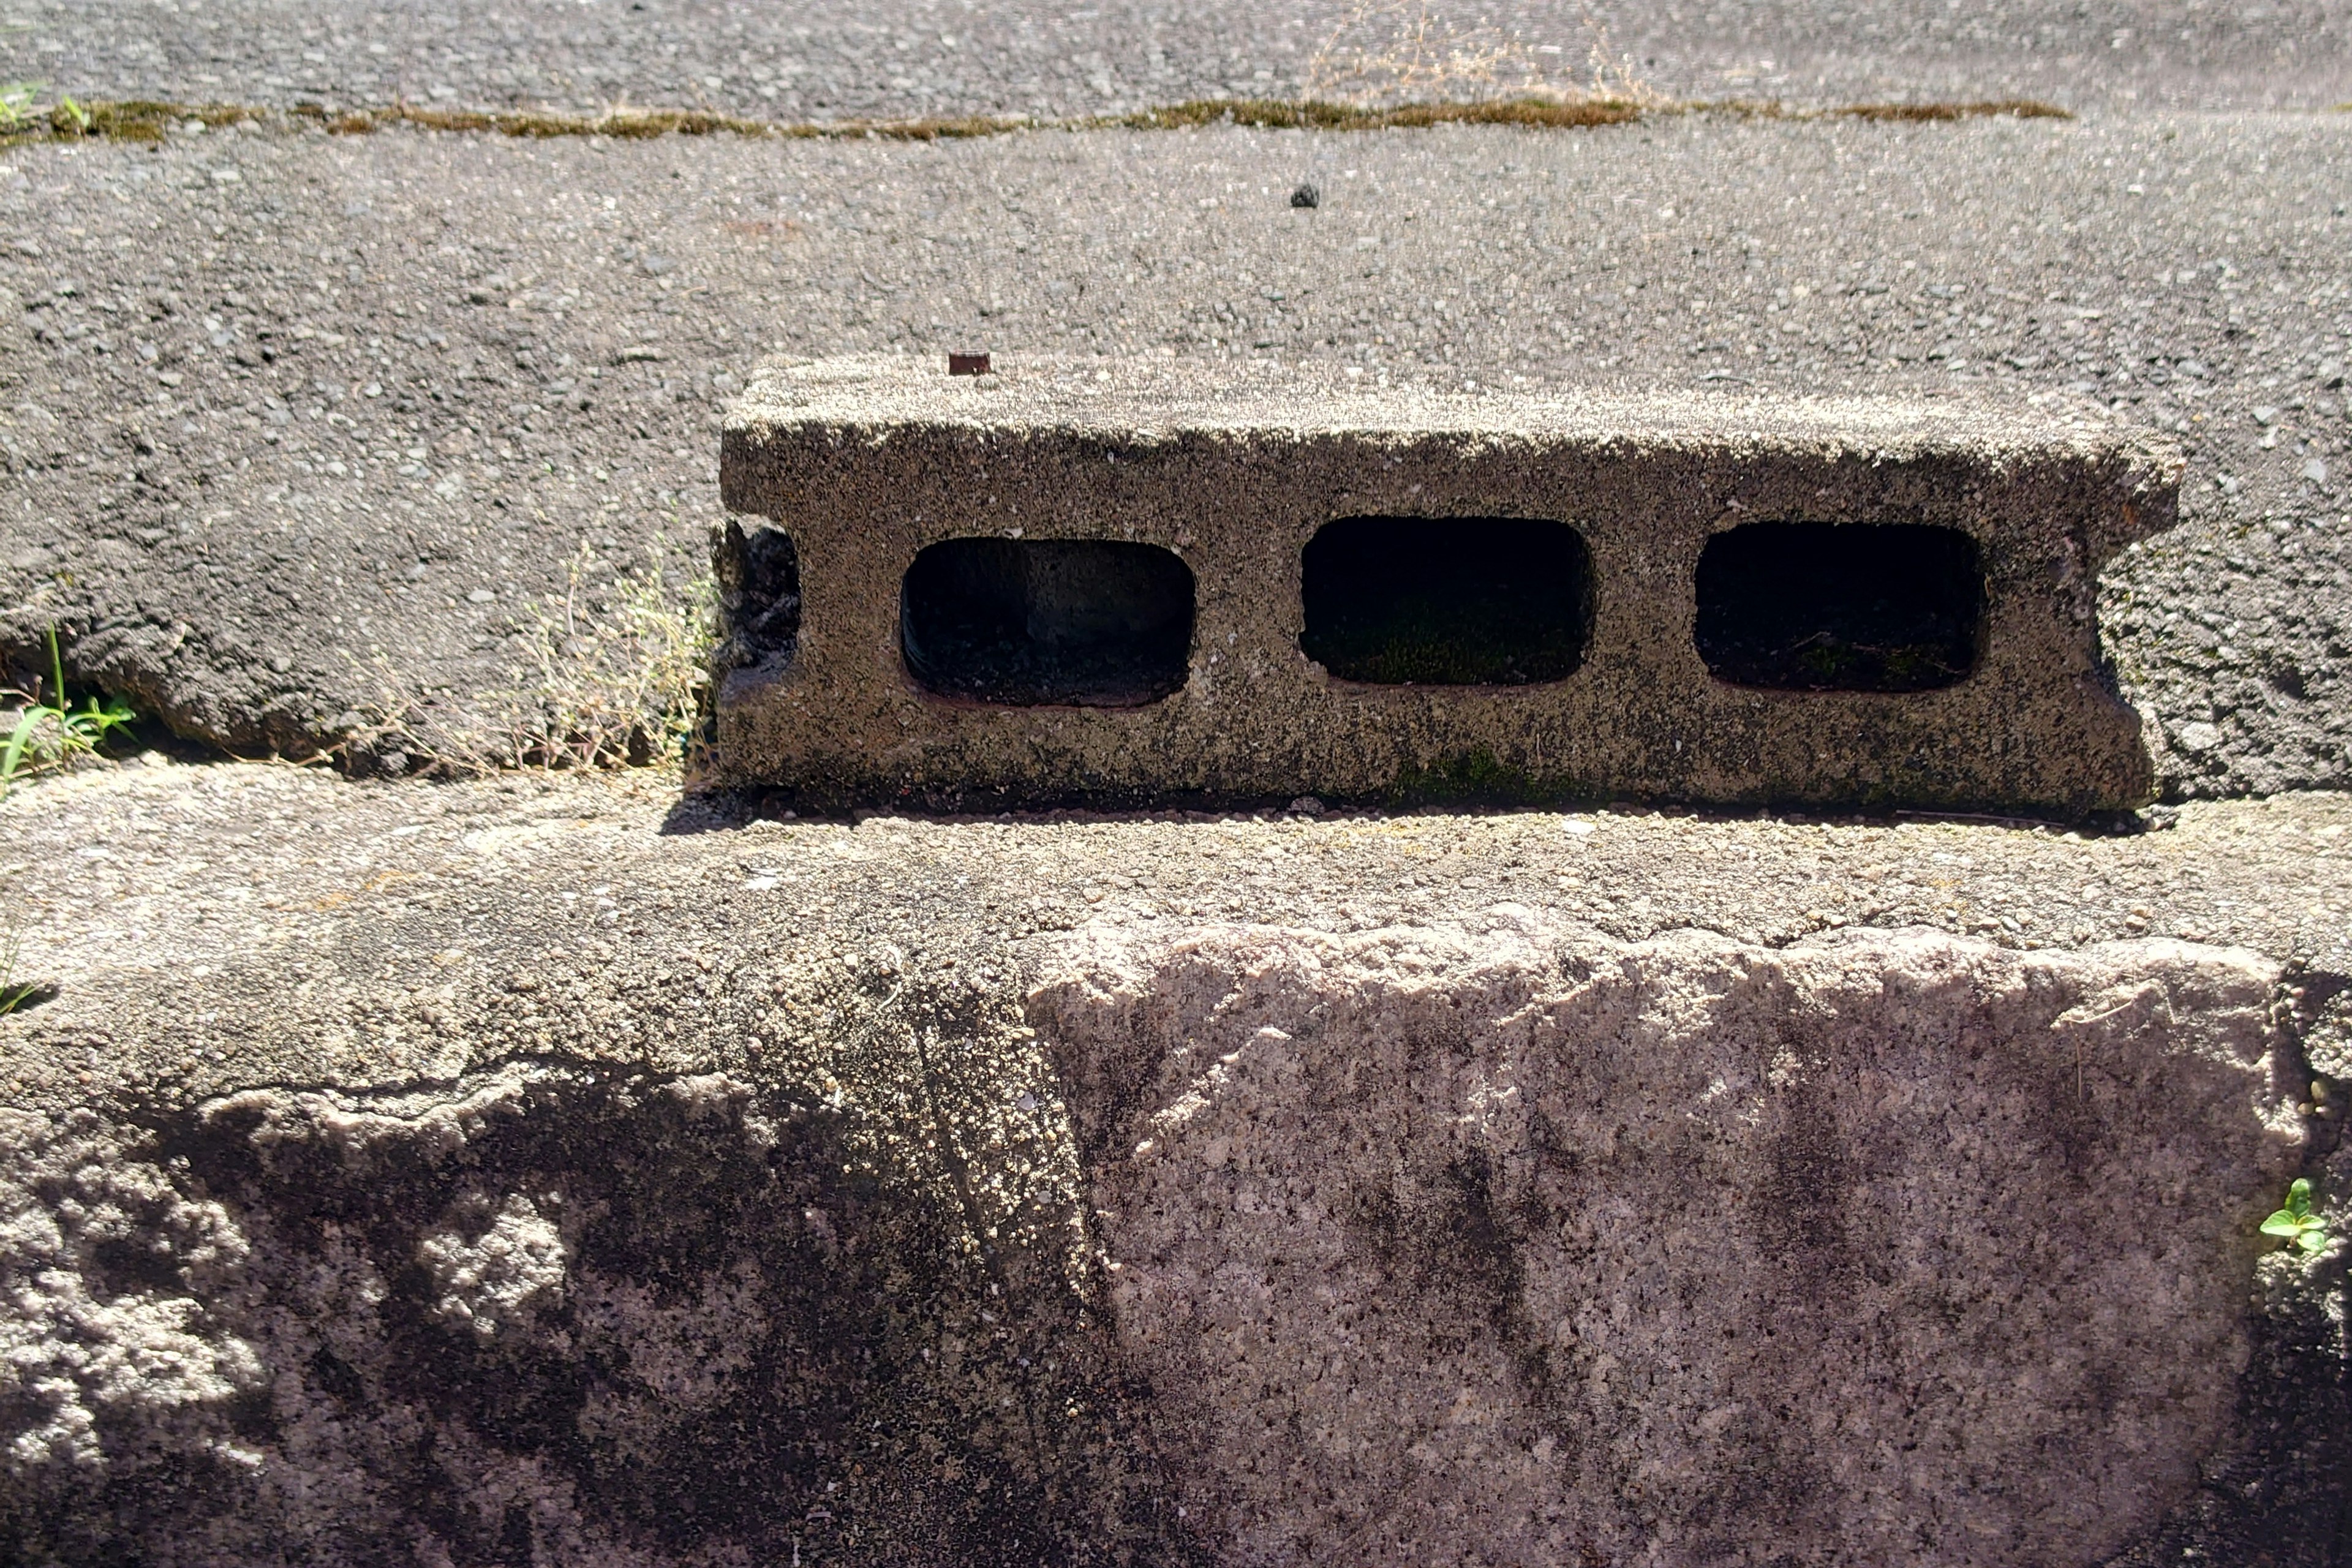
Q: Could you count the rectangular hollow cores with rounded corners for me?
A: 3